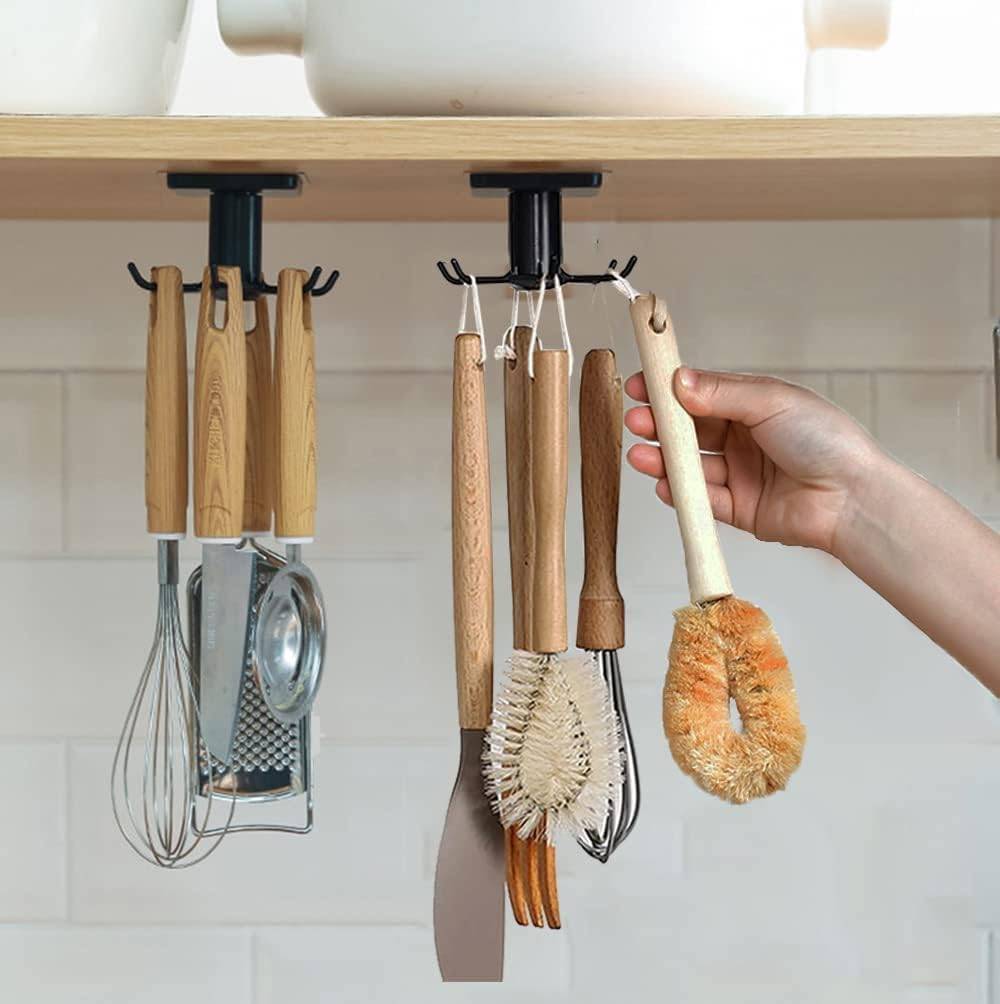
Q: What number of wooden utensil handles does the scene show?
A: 9